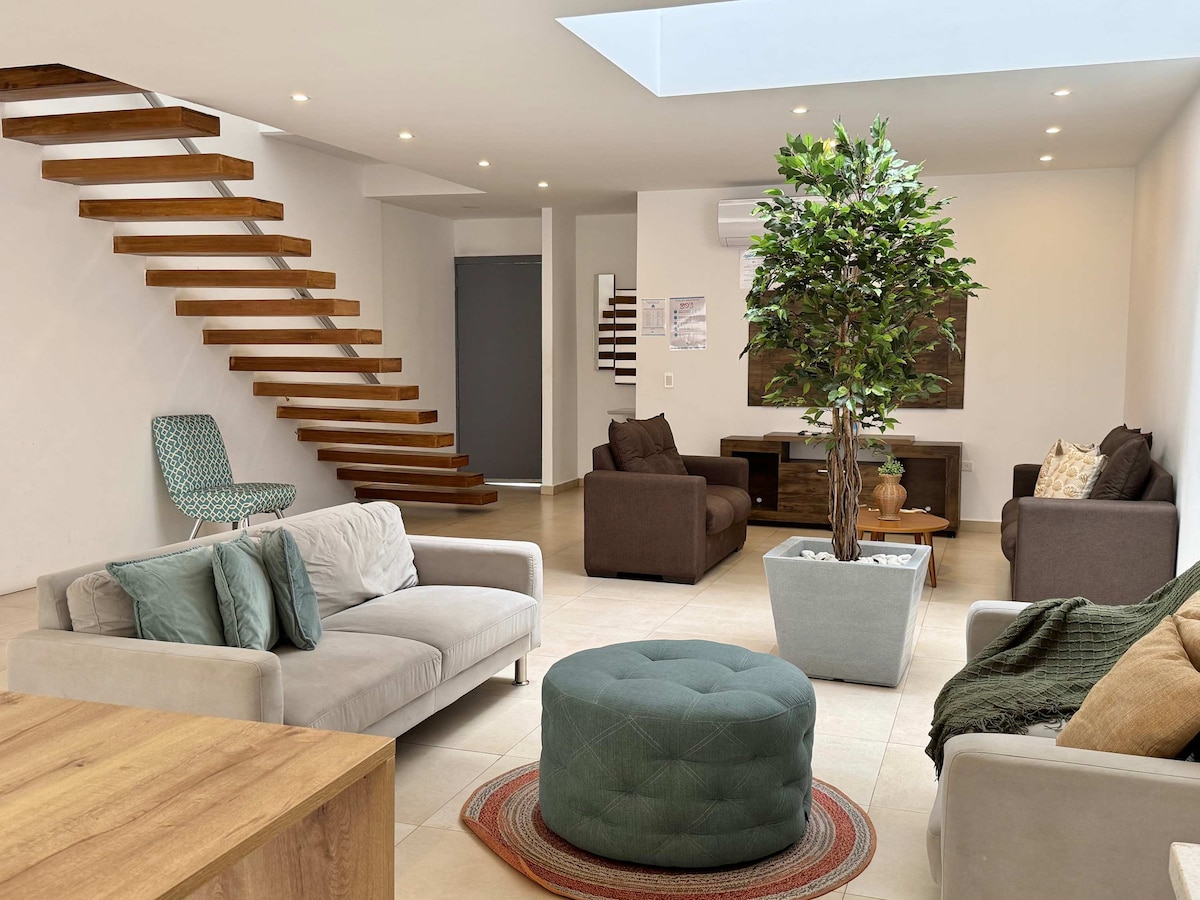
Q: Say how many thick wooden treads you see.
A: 15